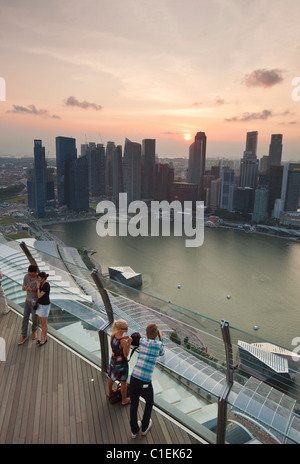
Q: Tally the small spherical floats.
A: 3